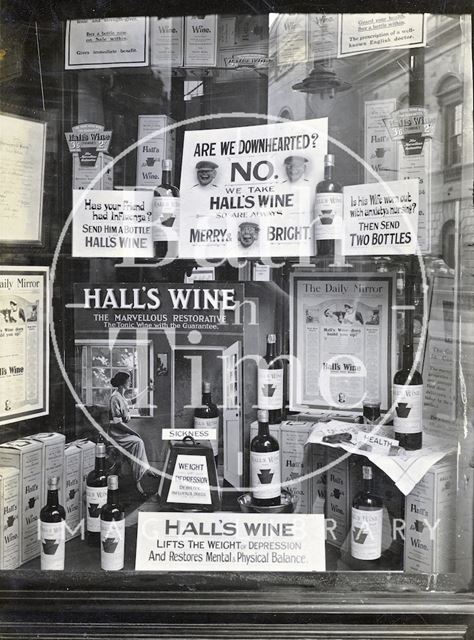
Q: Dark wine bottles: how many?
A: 10